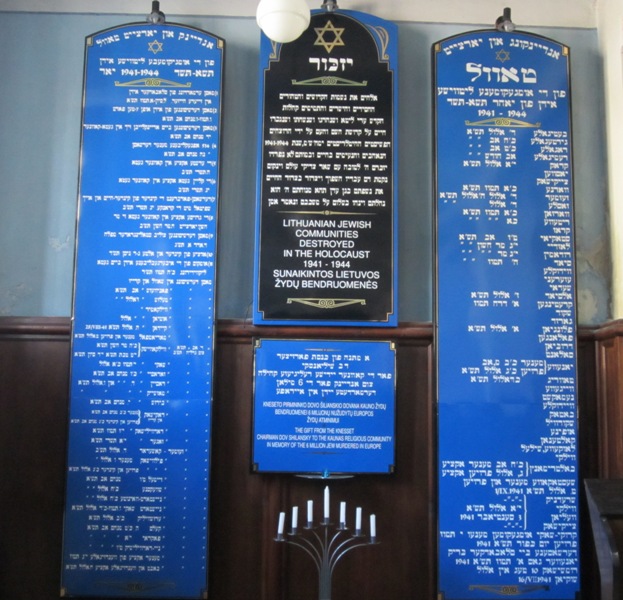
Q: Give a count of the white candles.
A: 7